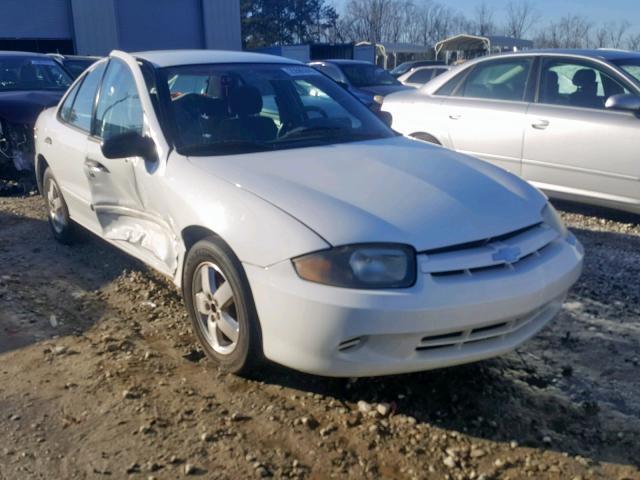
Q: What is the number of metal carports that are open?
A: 2